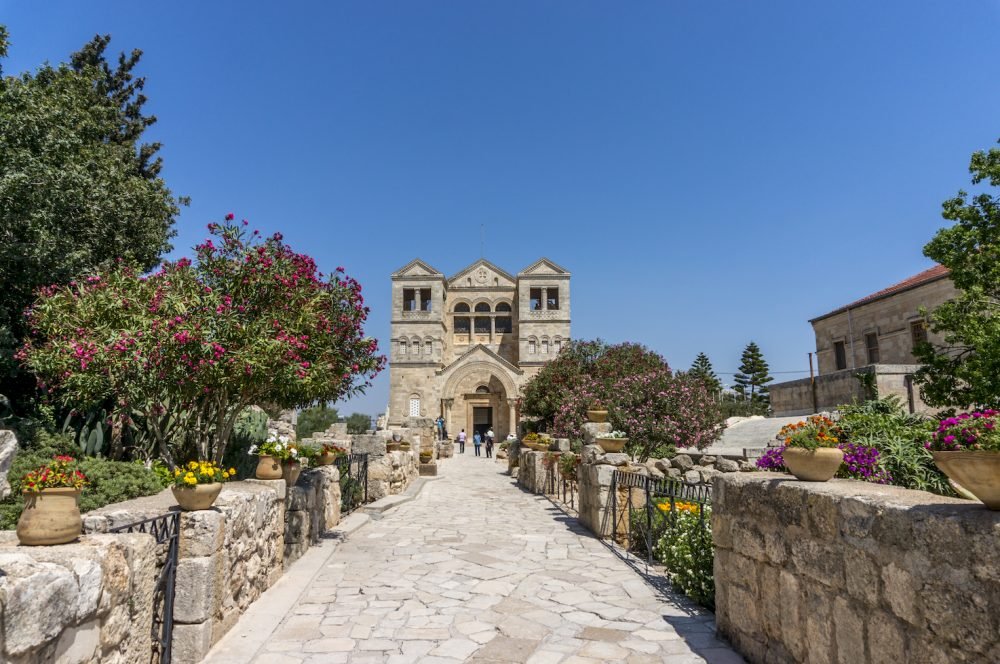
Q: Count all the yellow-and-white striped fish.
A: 0